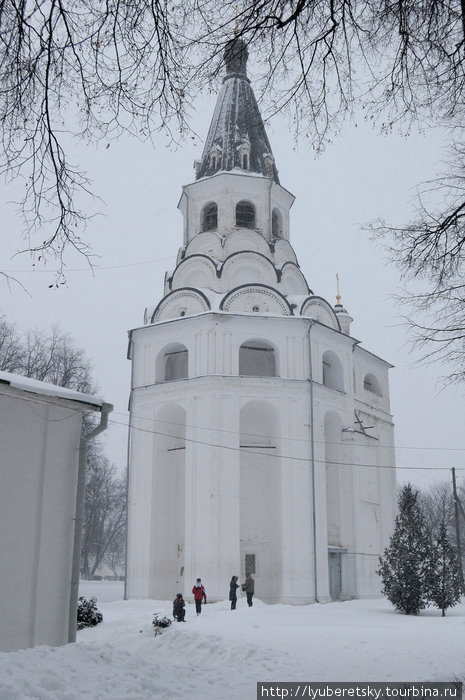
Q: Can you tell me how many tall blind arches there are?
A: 3